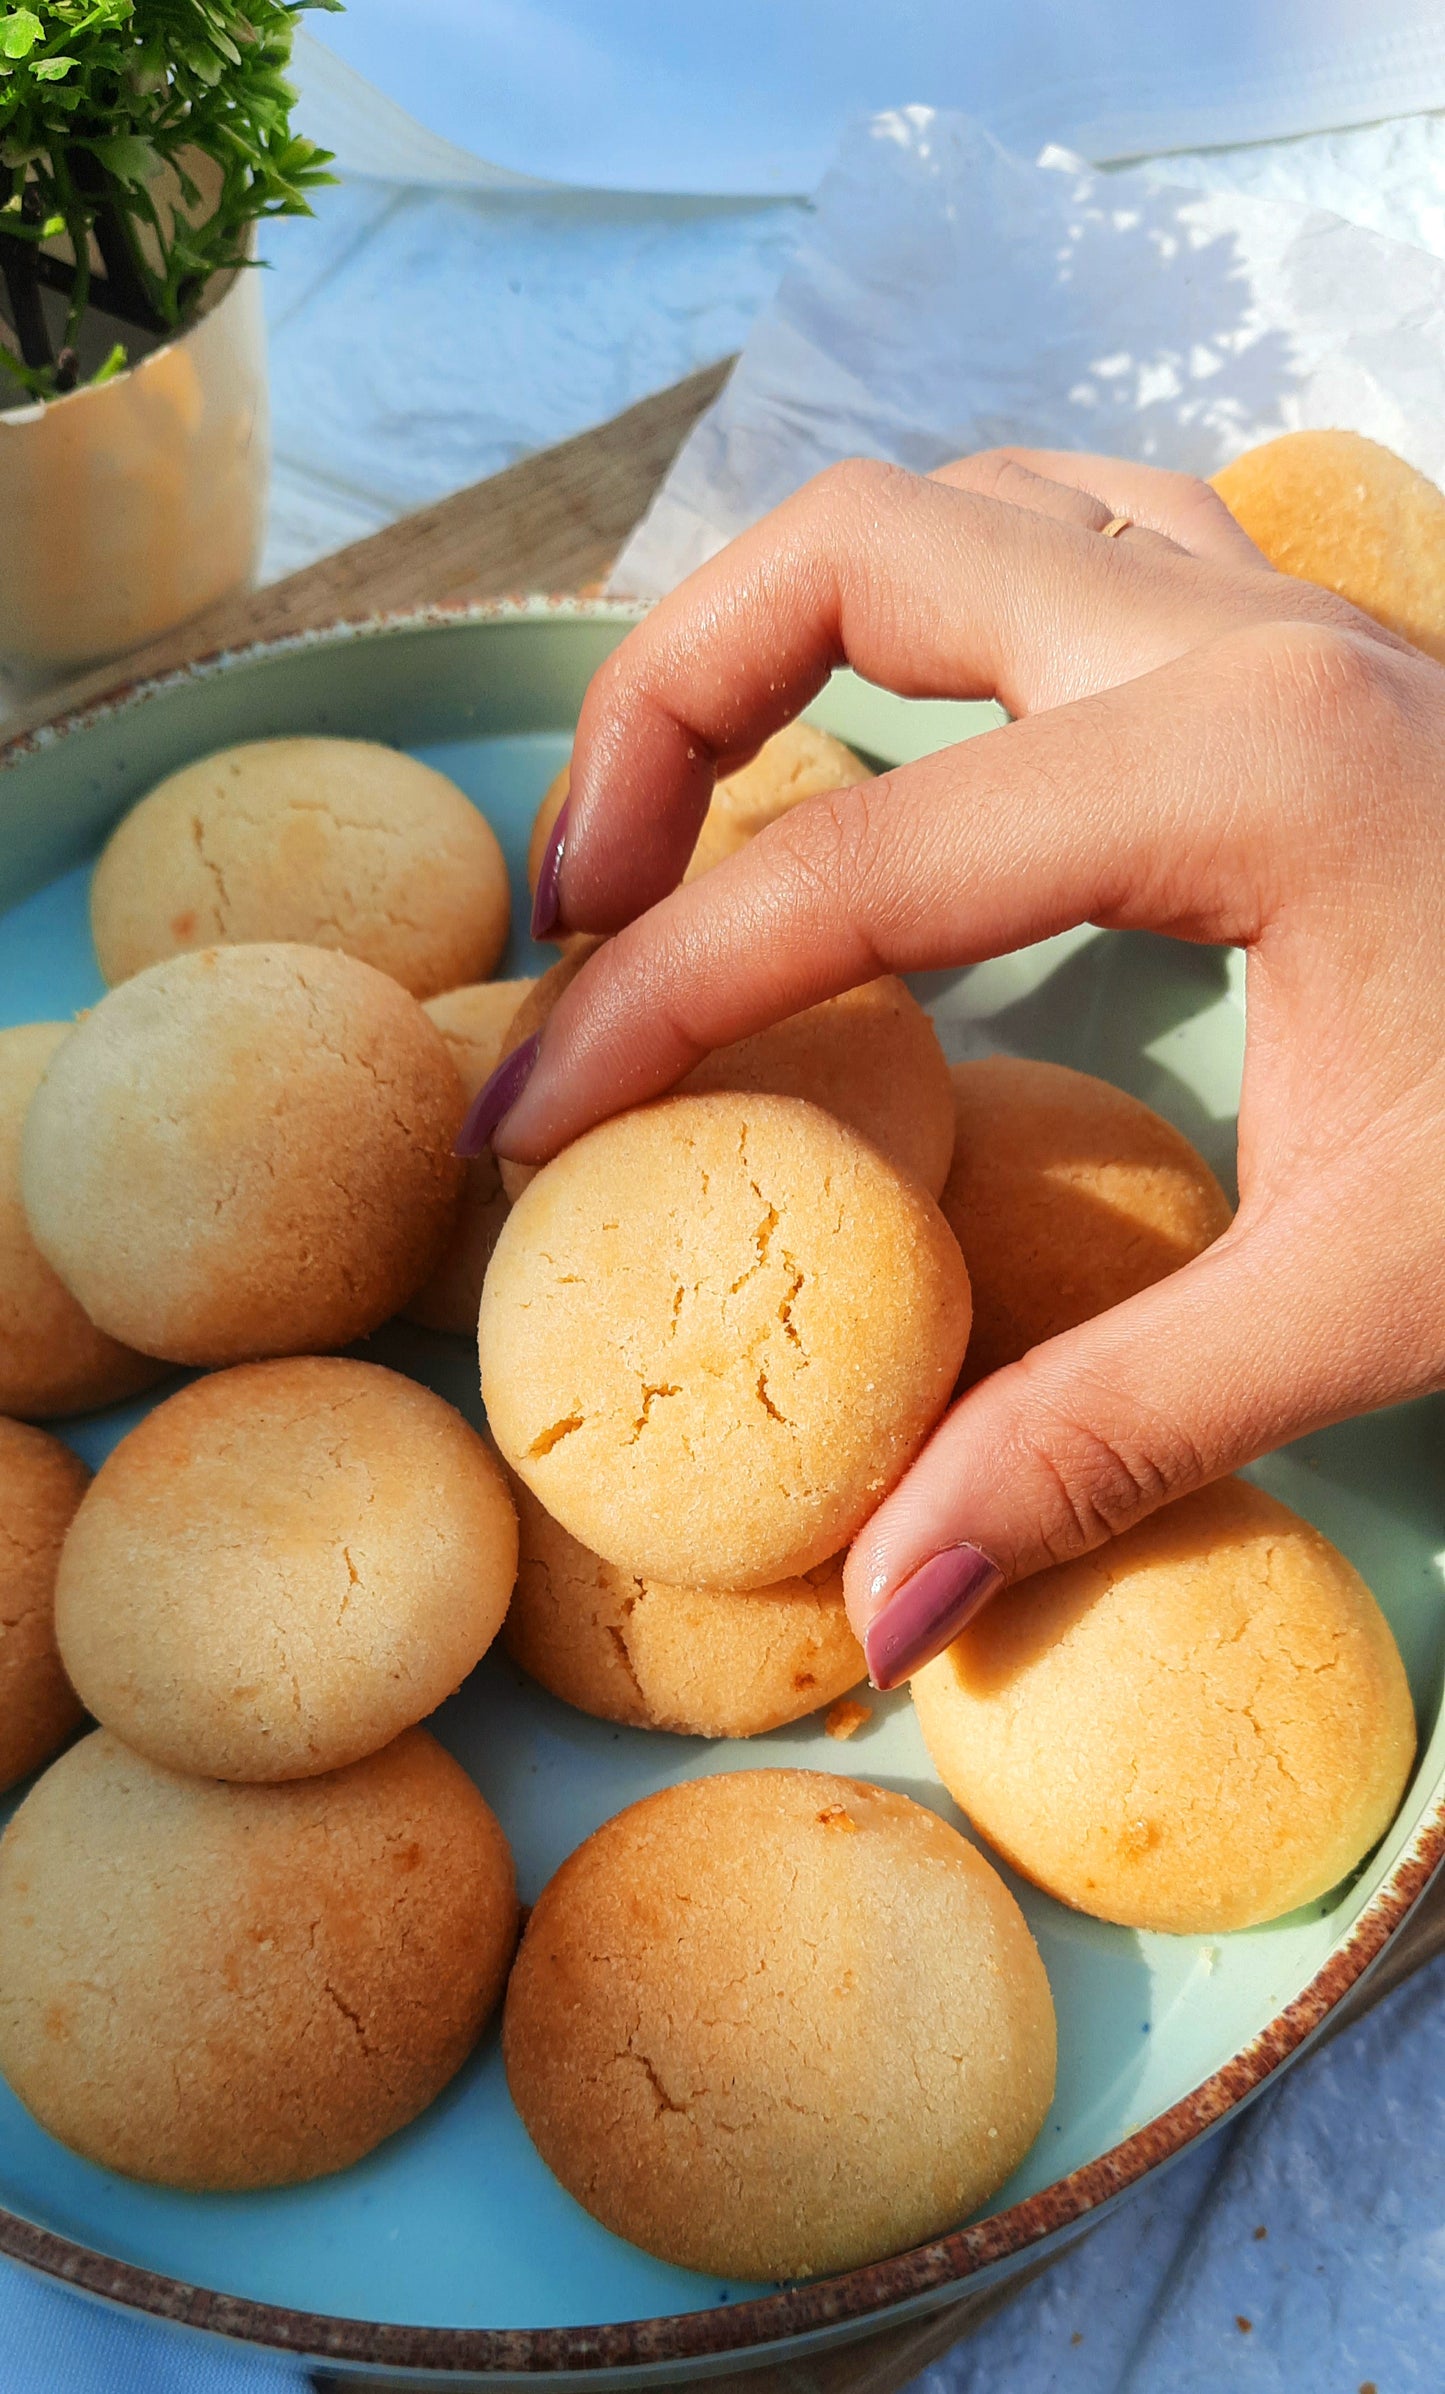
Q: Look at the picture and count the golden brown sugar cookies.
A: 15